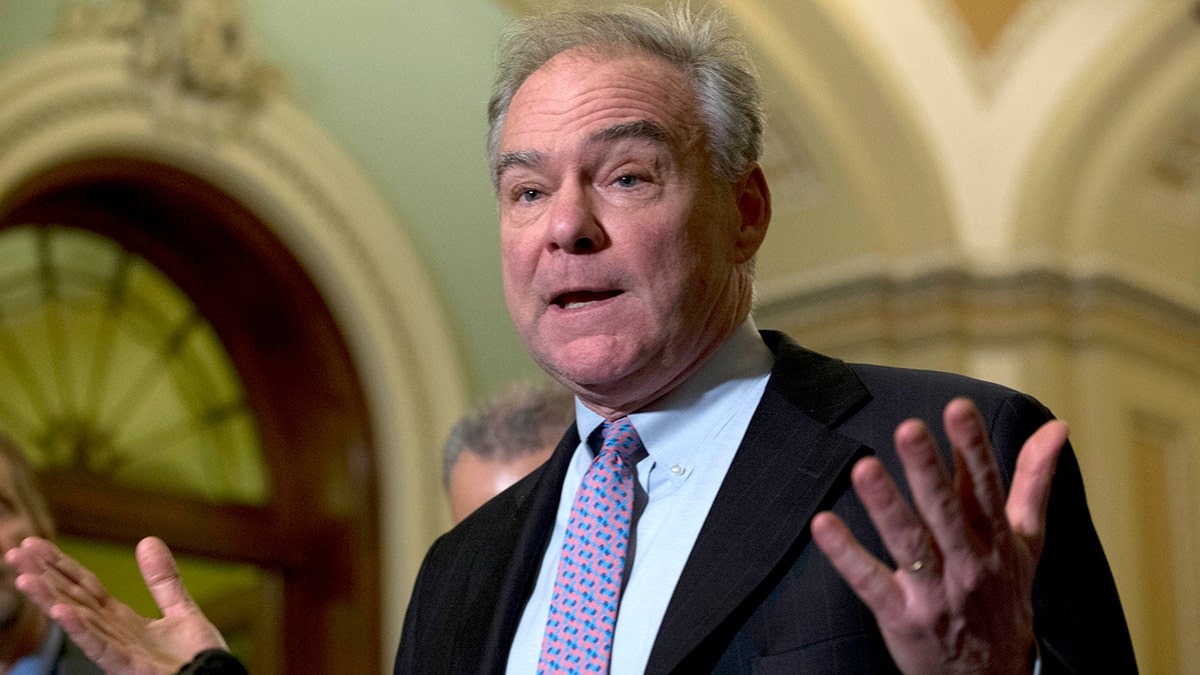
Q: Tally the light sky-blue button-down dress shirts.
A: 1